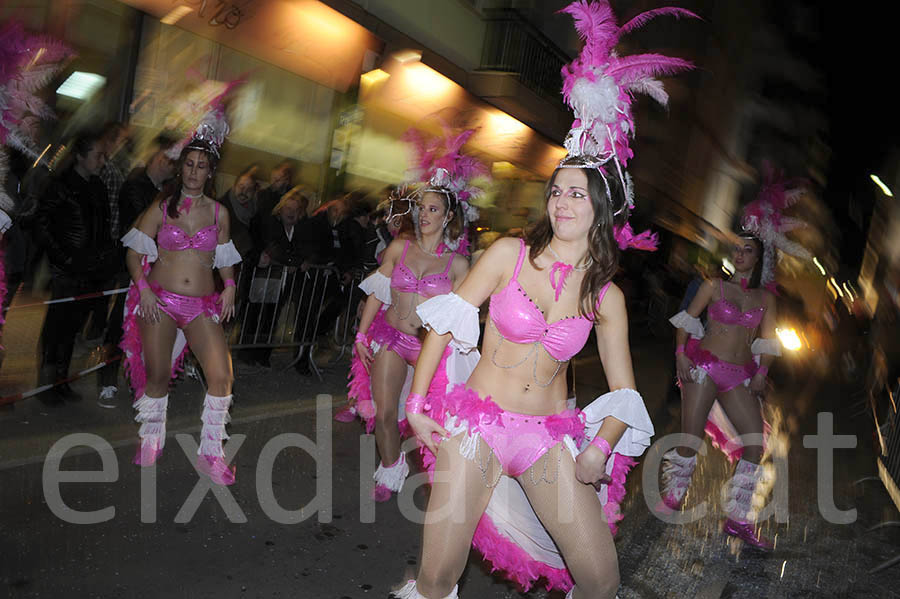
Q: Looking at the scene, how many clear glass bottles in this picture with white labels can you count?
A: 0